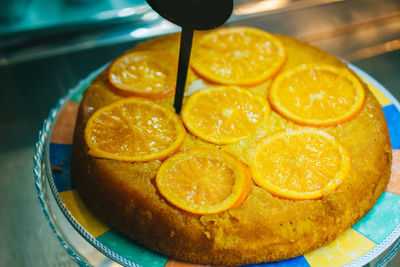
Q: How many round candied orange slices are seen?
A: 7